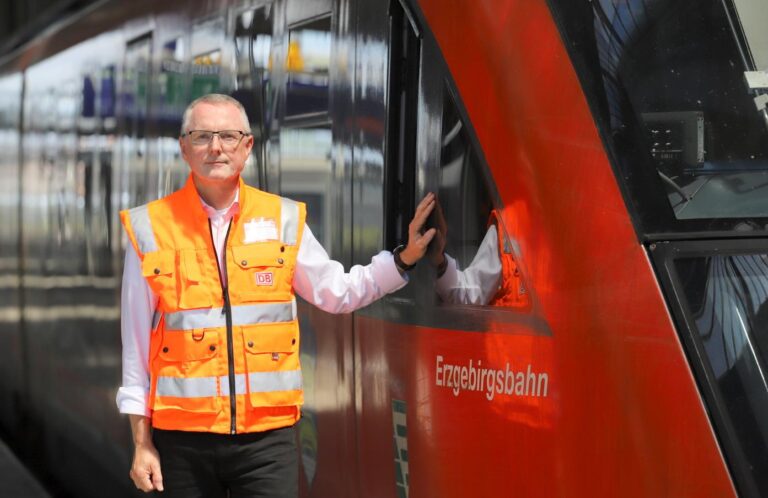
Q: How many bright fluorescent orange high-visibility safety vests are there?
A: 1